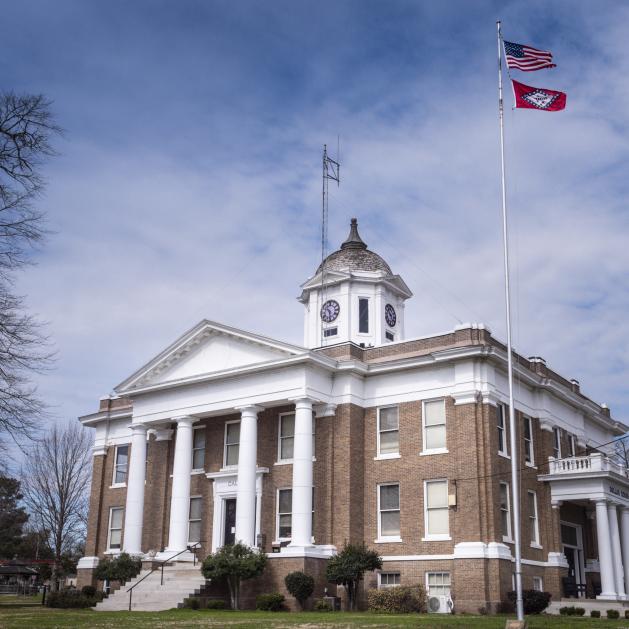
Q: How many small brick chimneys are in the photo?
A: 3